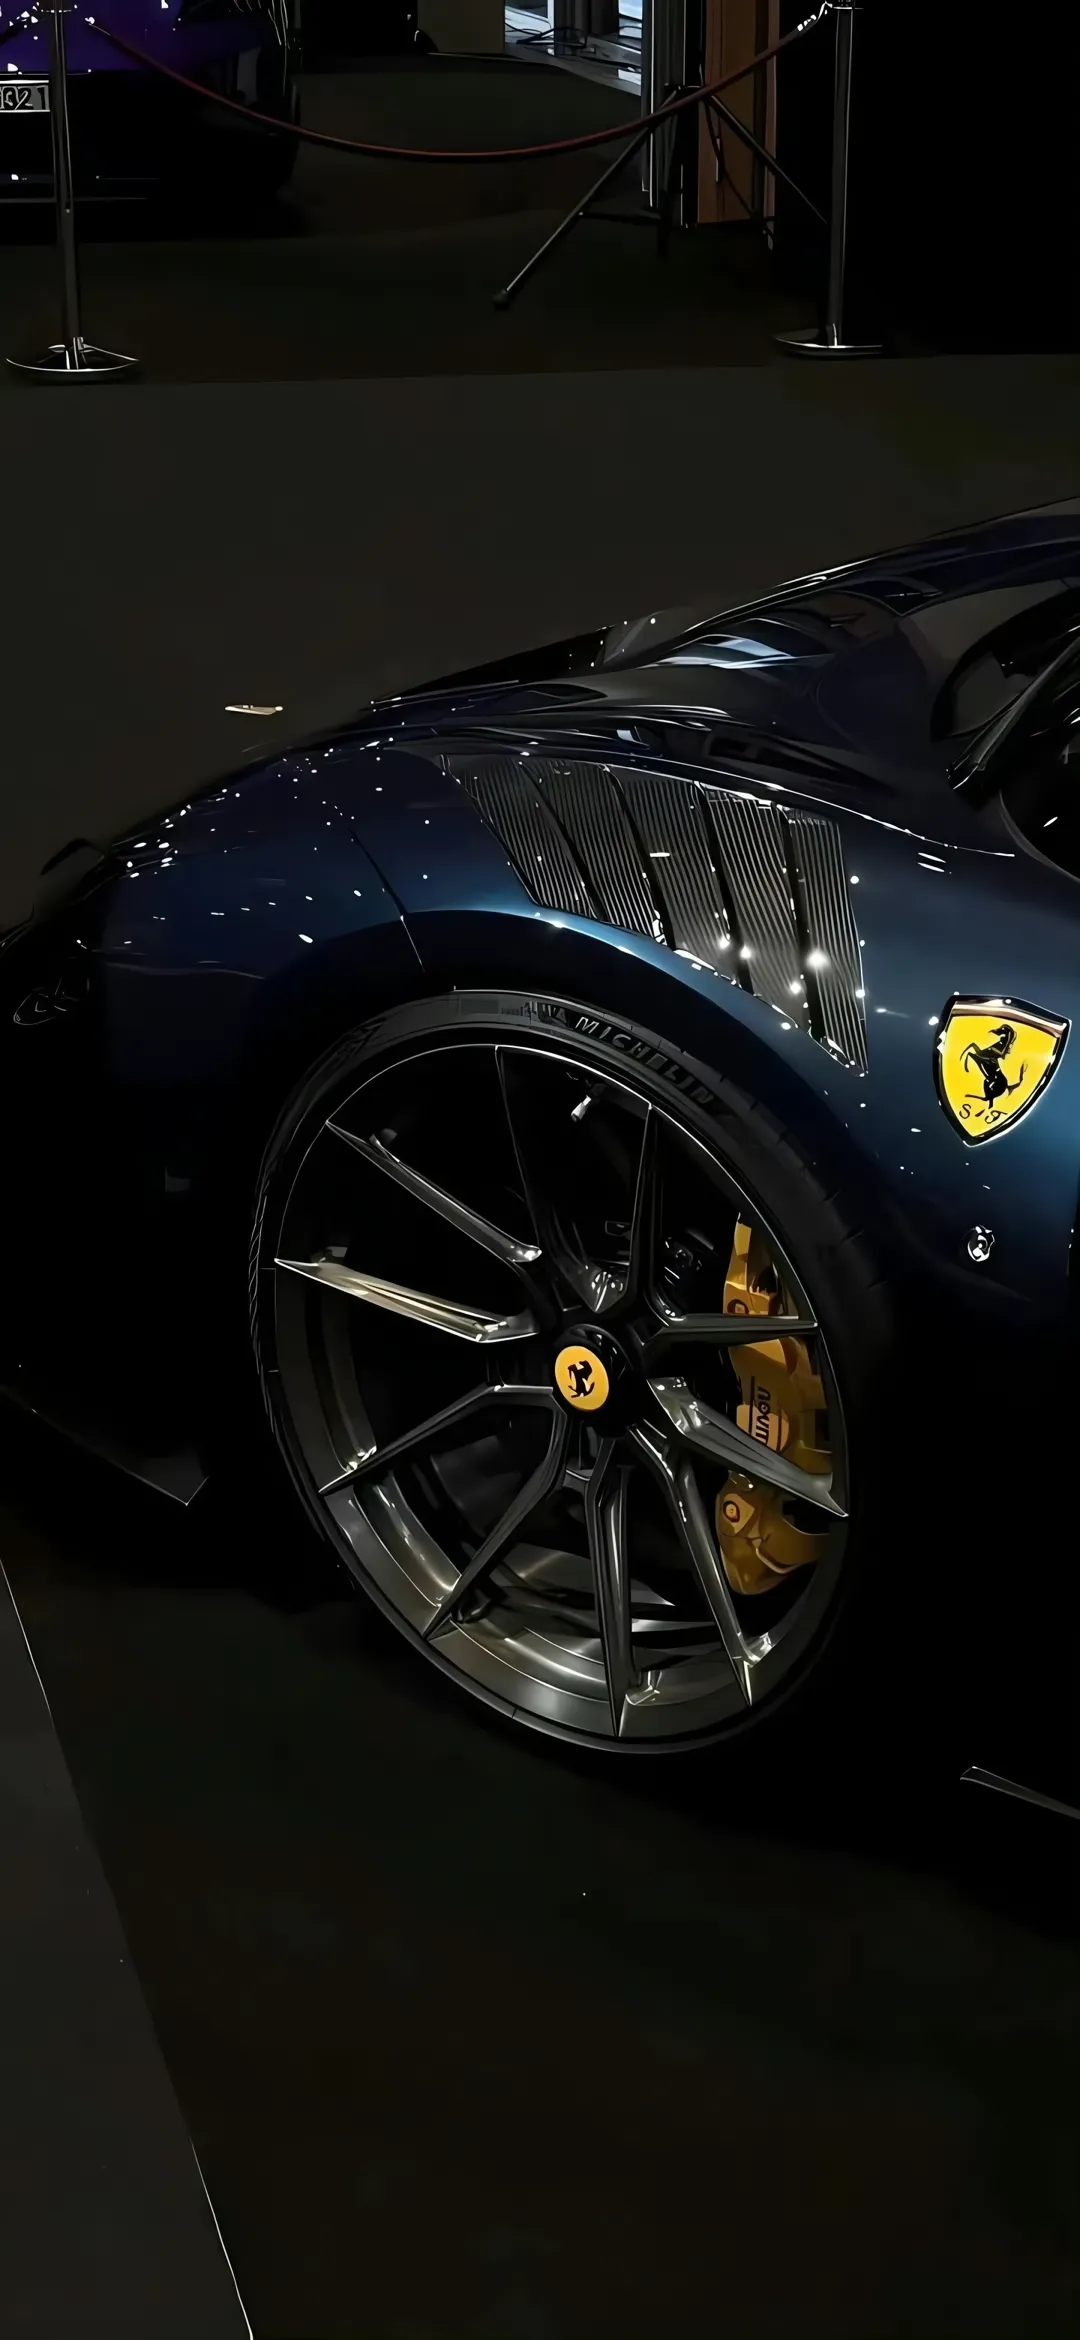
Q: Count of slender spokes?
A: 10